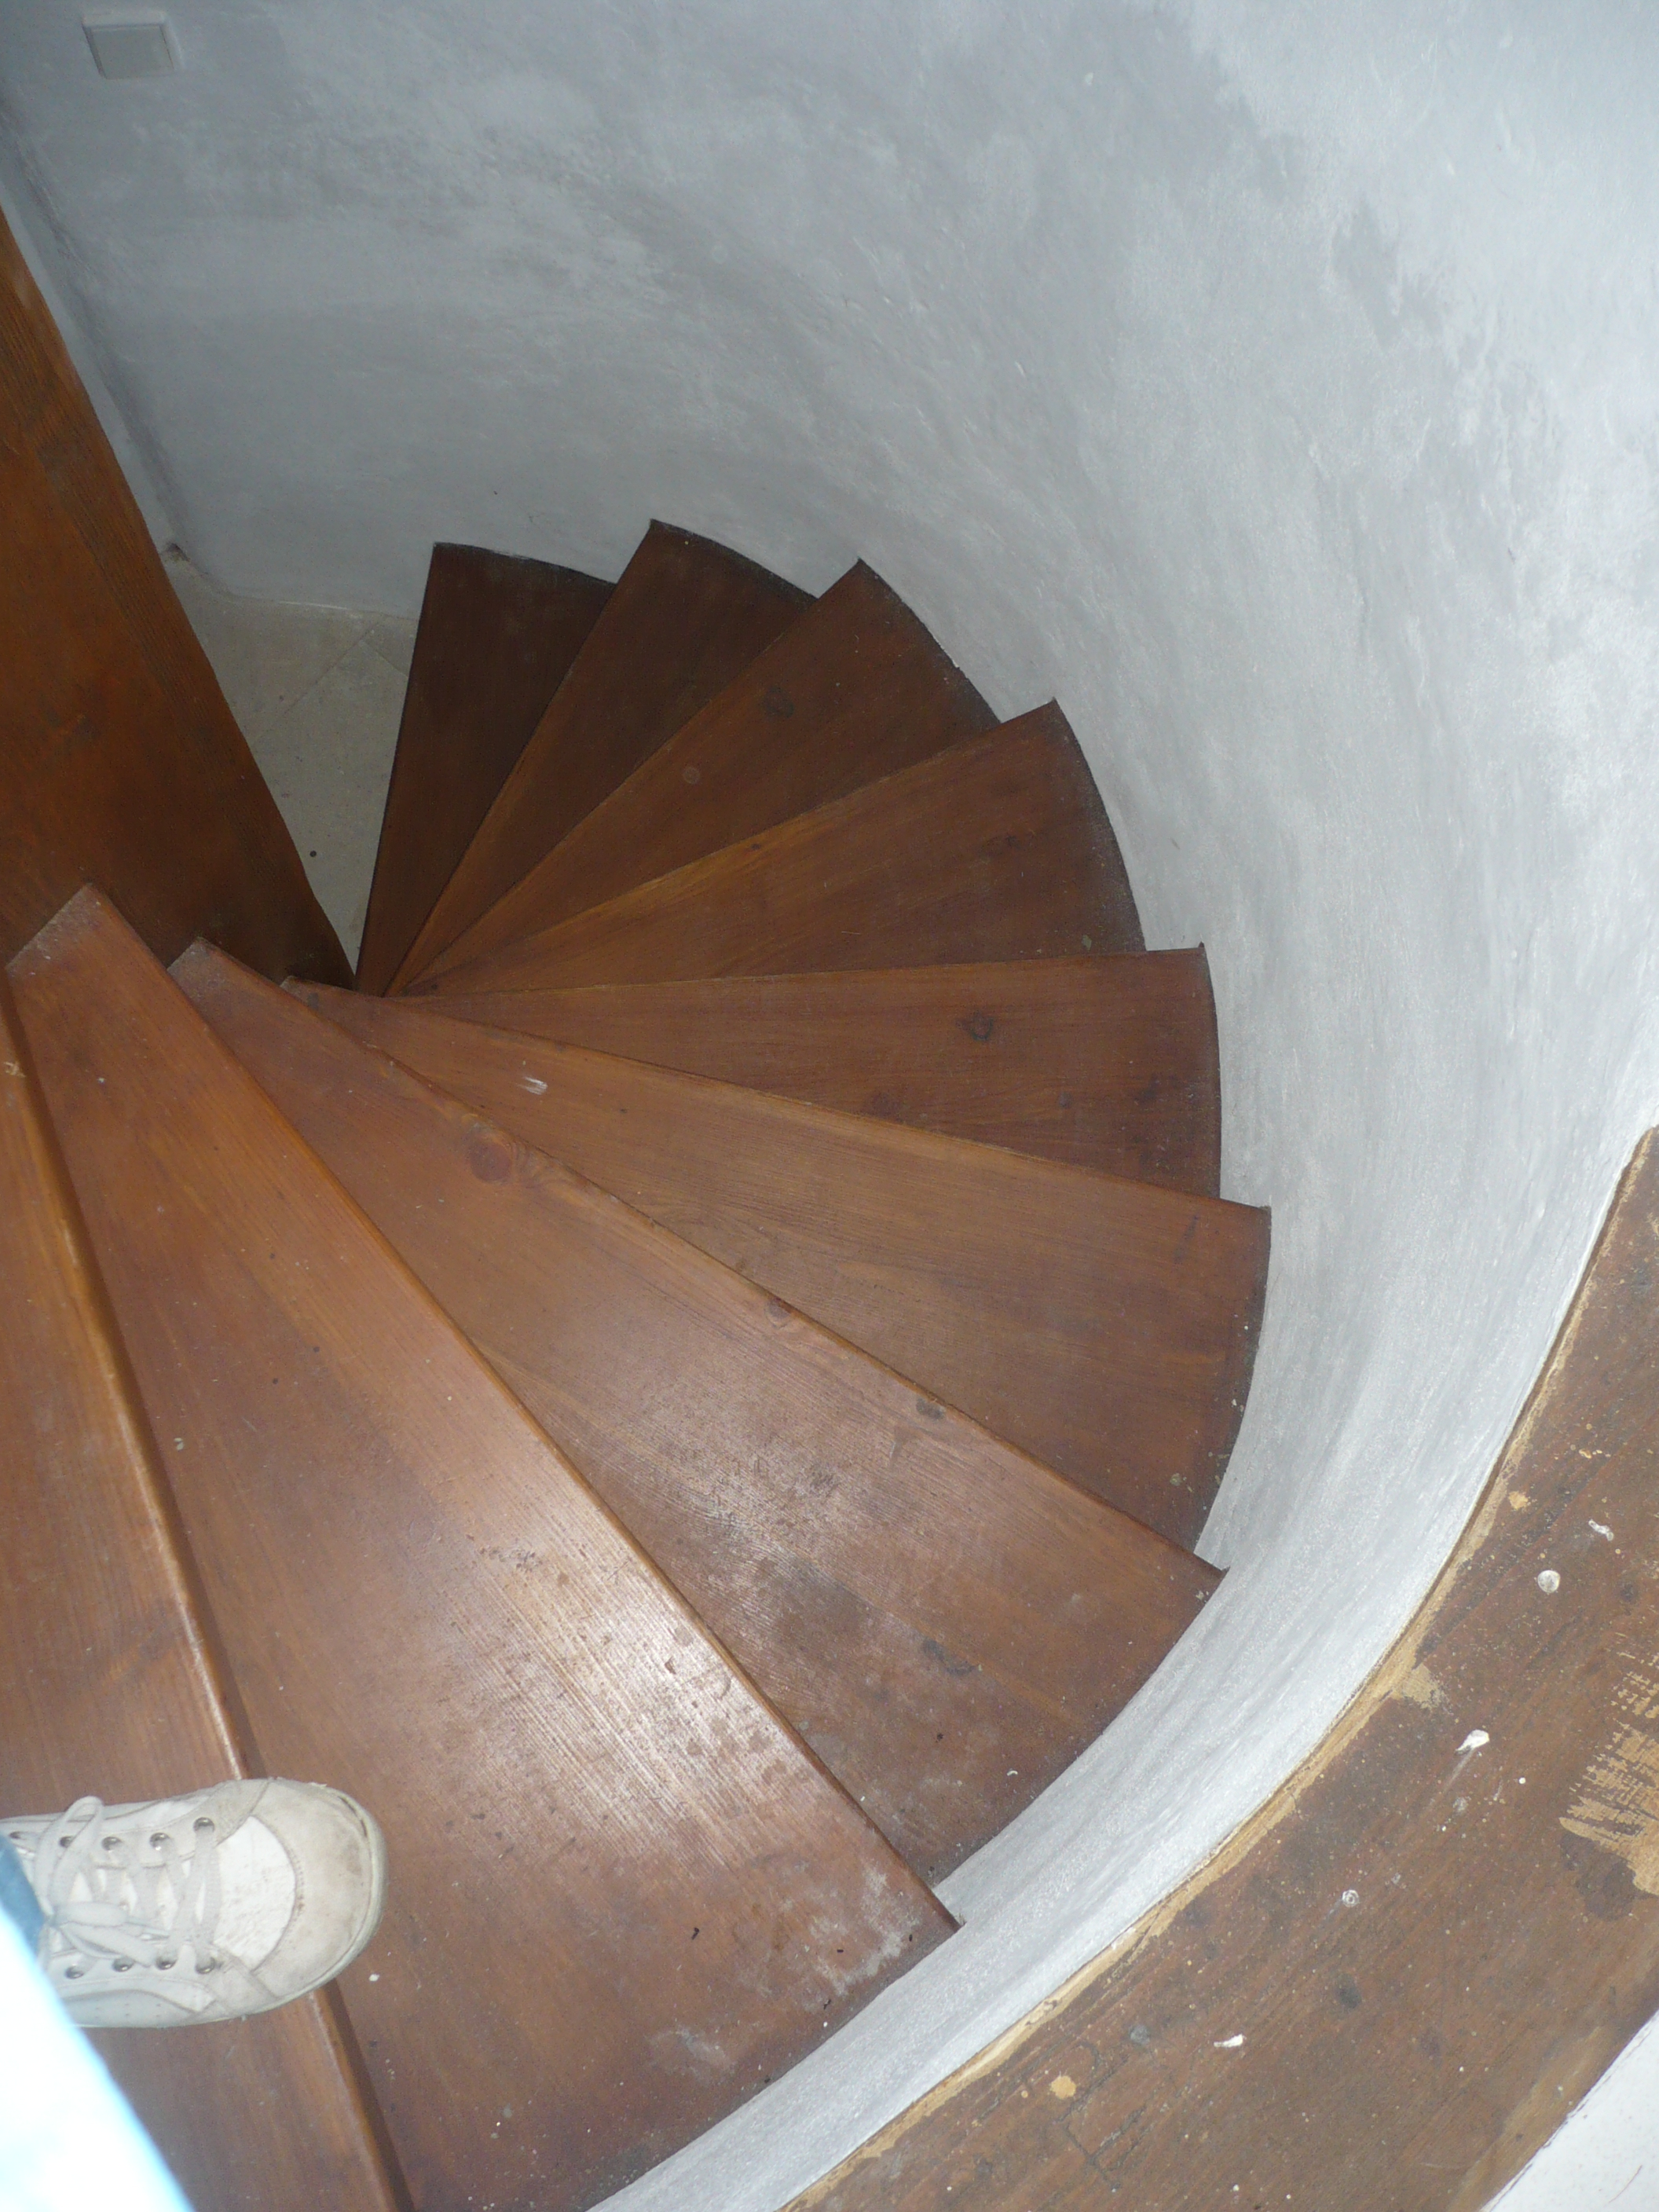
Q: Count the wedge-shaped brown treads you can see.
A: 9